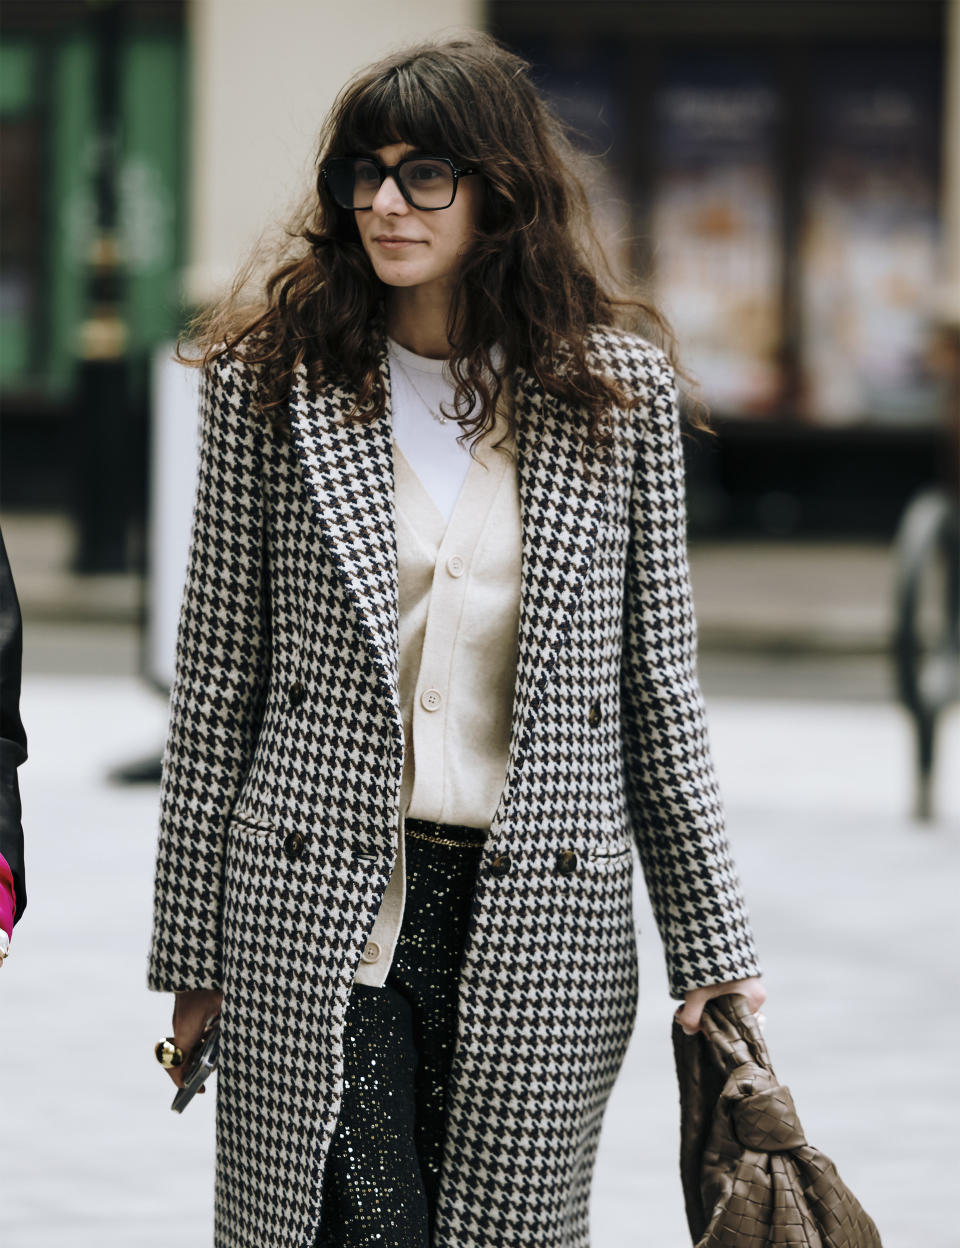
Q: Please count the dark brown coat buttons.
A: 5